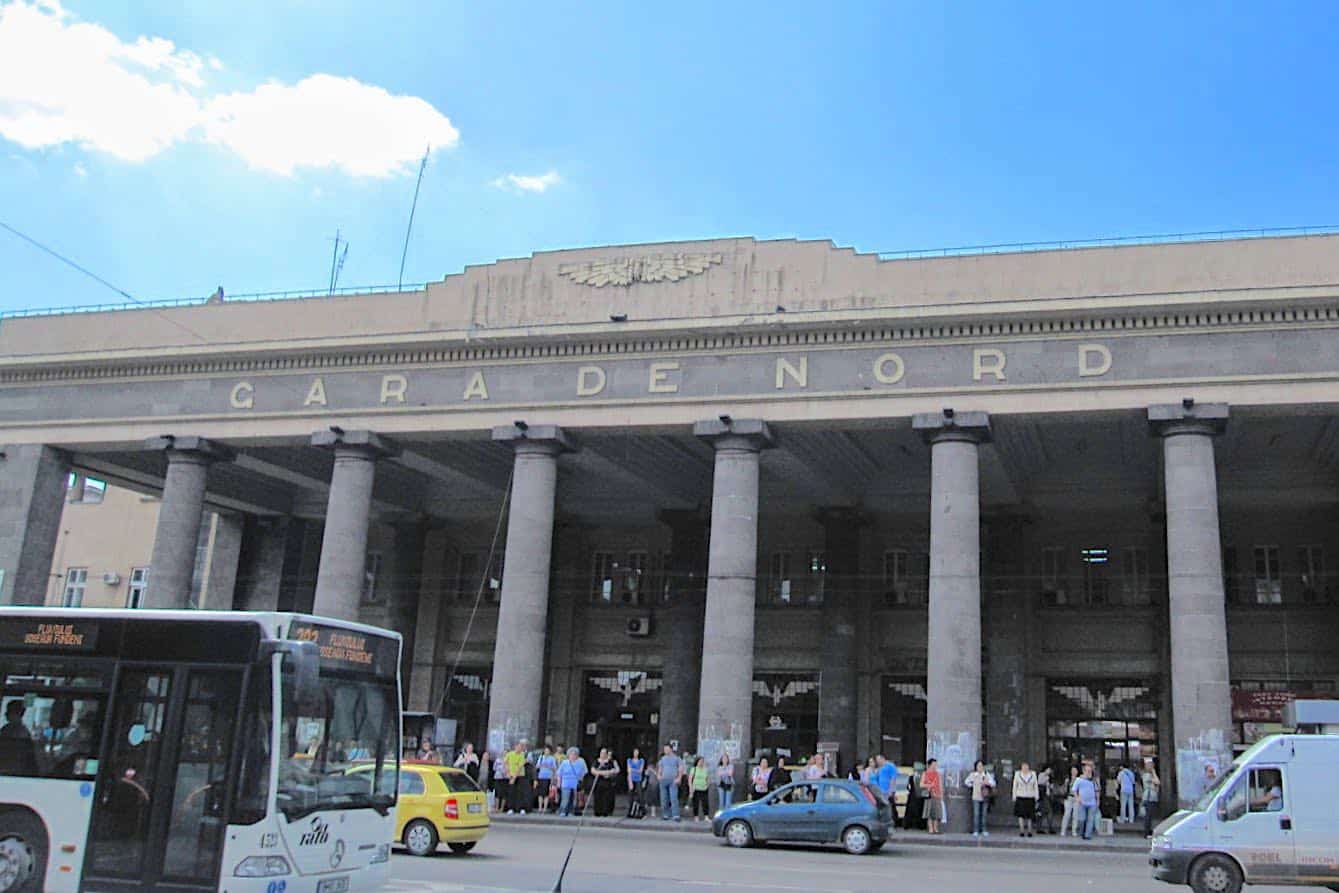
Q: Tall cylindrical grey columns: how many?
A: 6